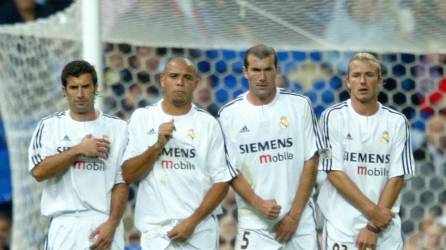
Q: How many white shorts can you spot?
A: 4